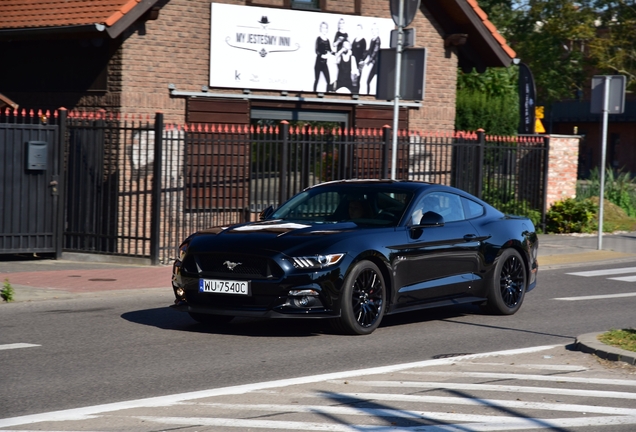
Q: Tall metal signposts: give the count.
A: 2